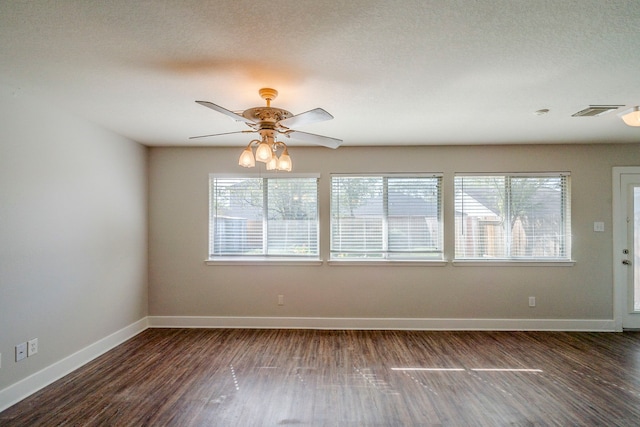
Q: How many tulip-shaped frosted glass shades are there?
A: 4